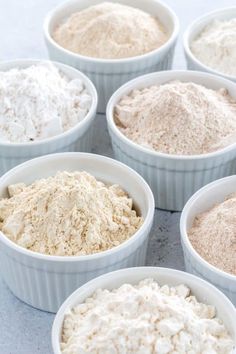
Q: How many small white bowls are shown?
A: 7